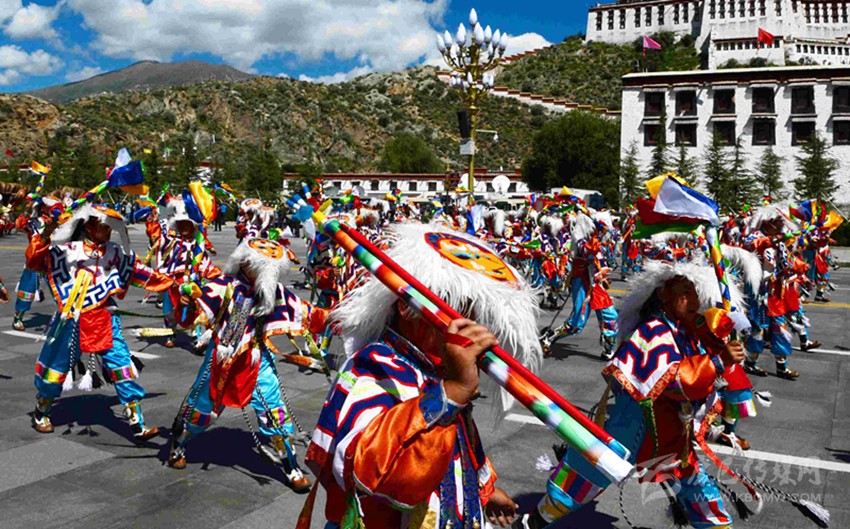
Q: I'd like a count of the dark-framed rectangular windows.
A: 12